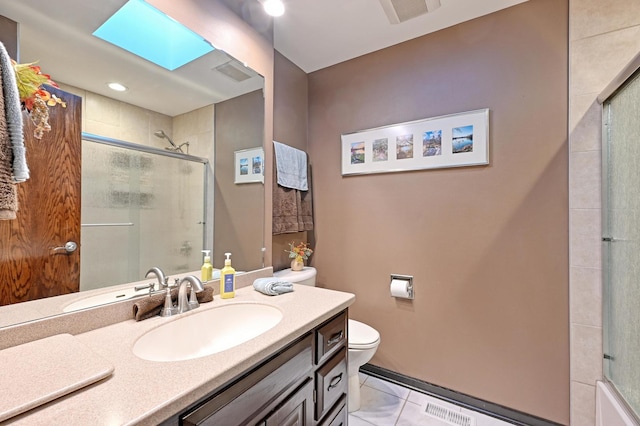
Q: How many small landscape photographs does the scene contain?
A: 5